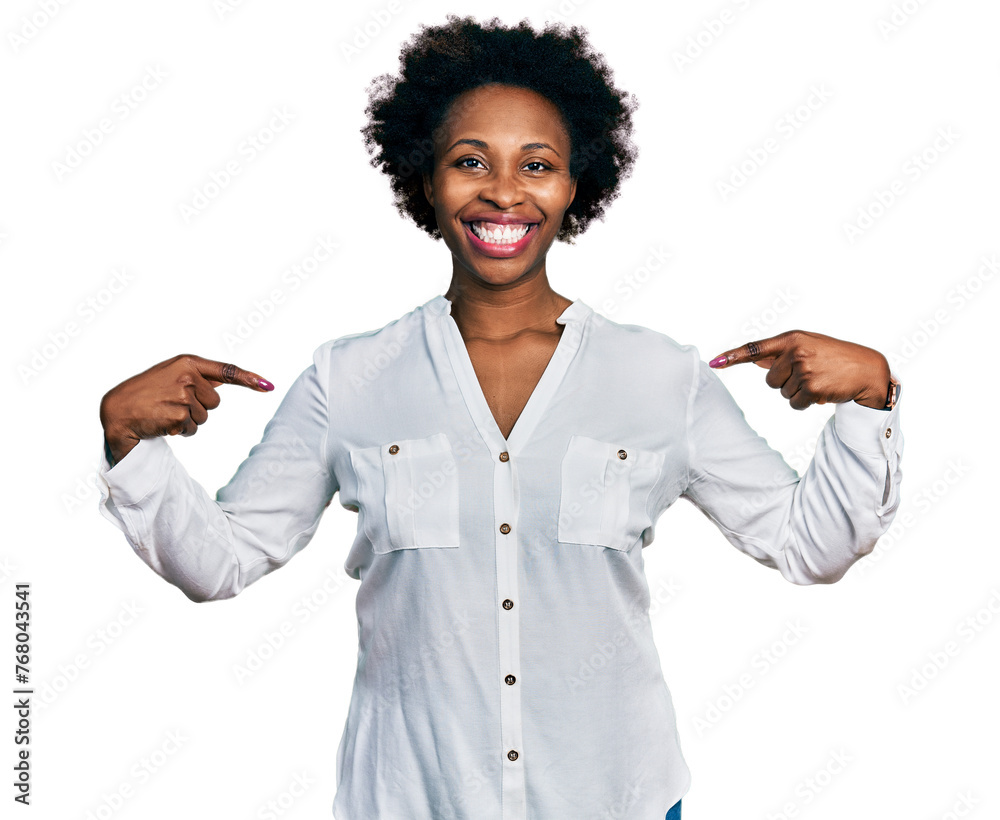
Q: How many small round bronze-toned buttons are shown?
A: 8